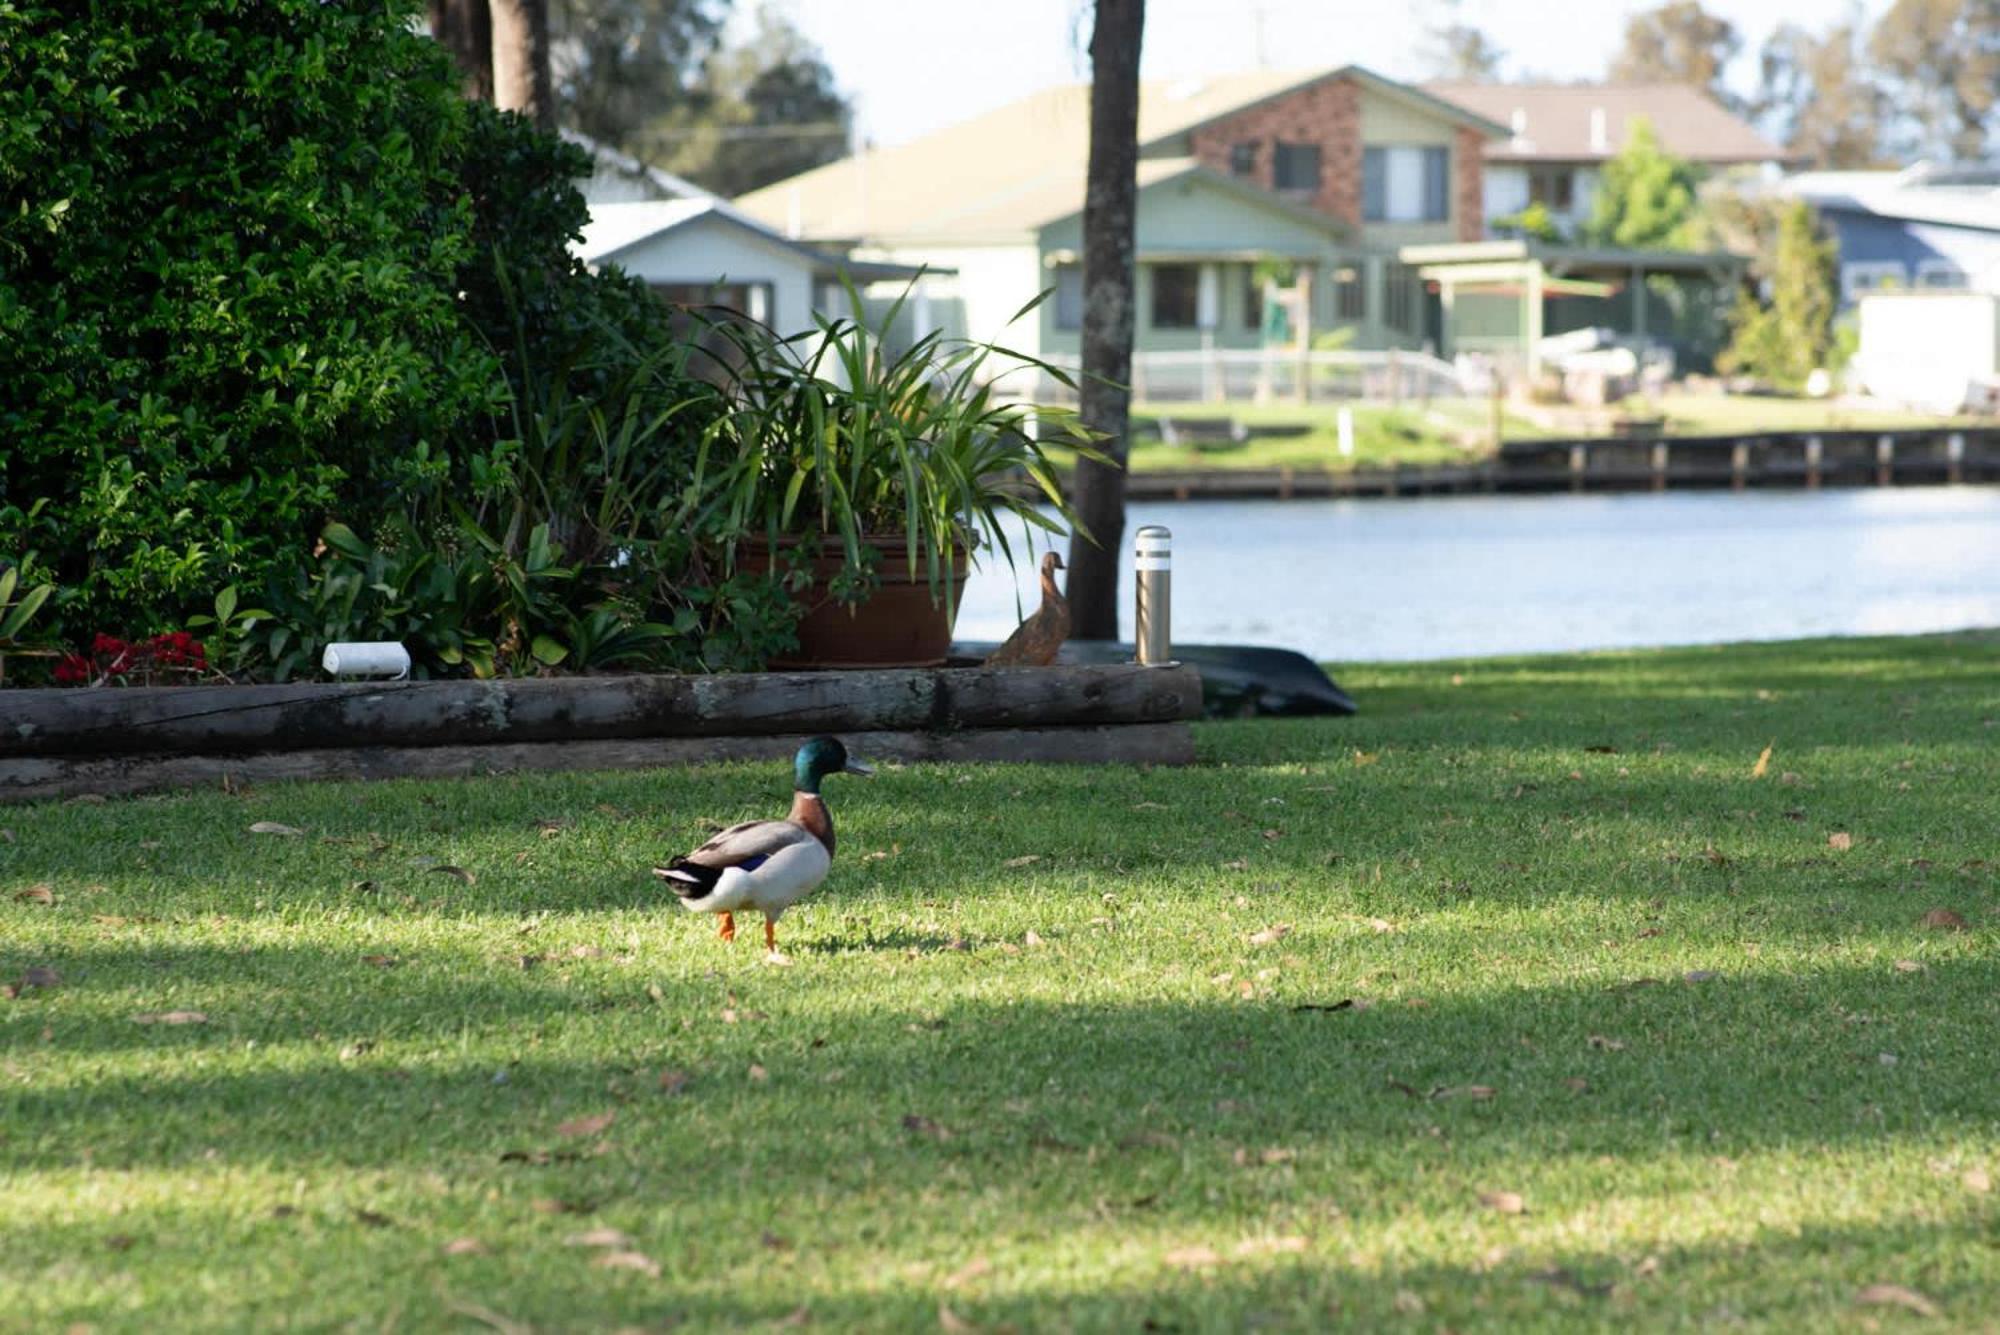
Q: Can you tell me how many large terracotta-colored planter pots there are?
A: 1